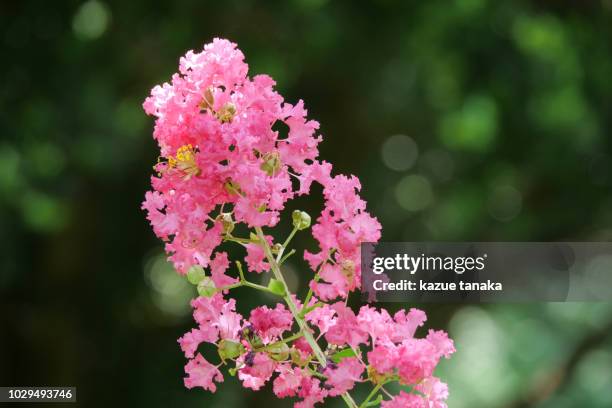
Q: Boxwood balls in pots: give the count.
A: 0